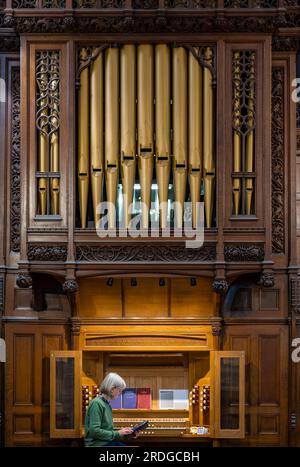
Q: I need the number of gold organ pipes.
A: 13